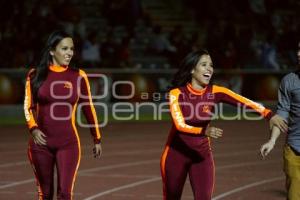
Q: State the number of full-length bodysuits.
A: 2